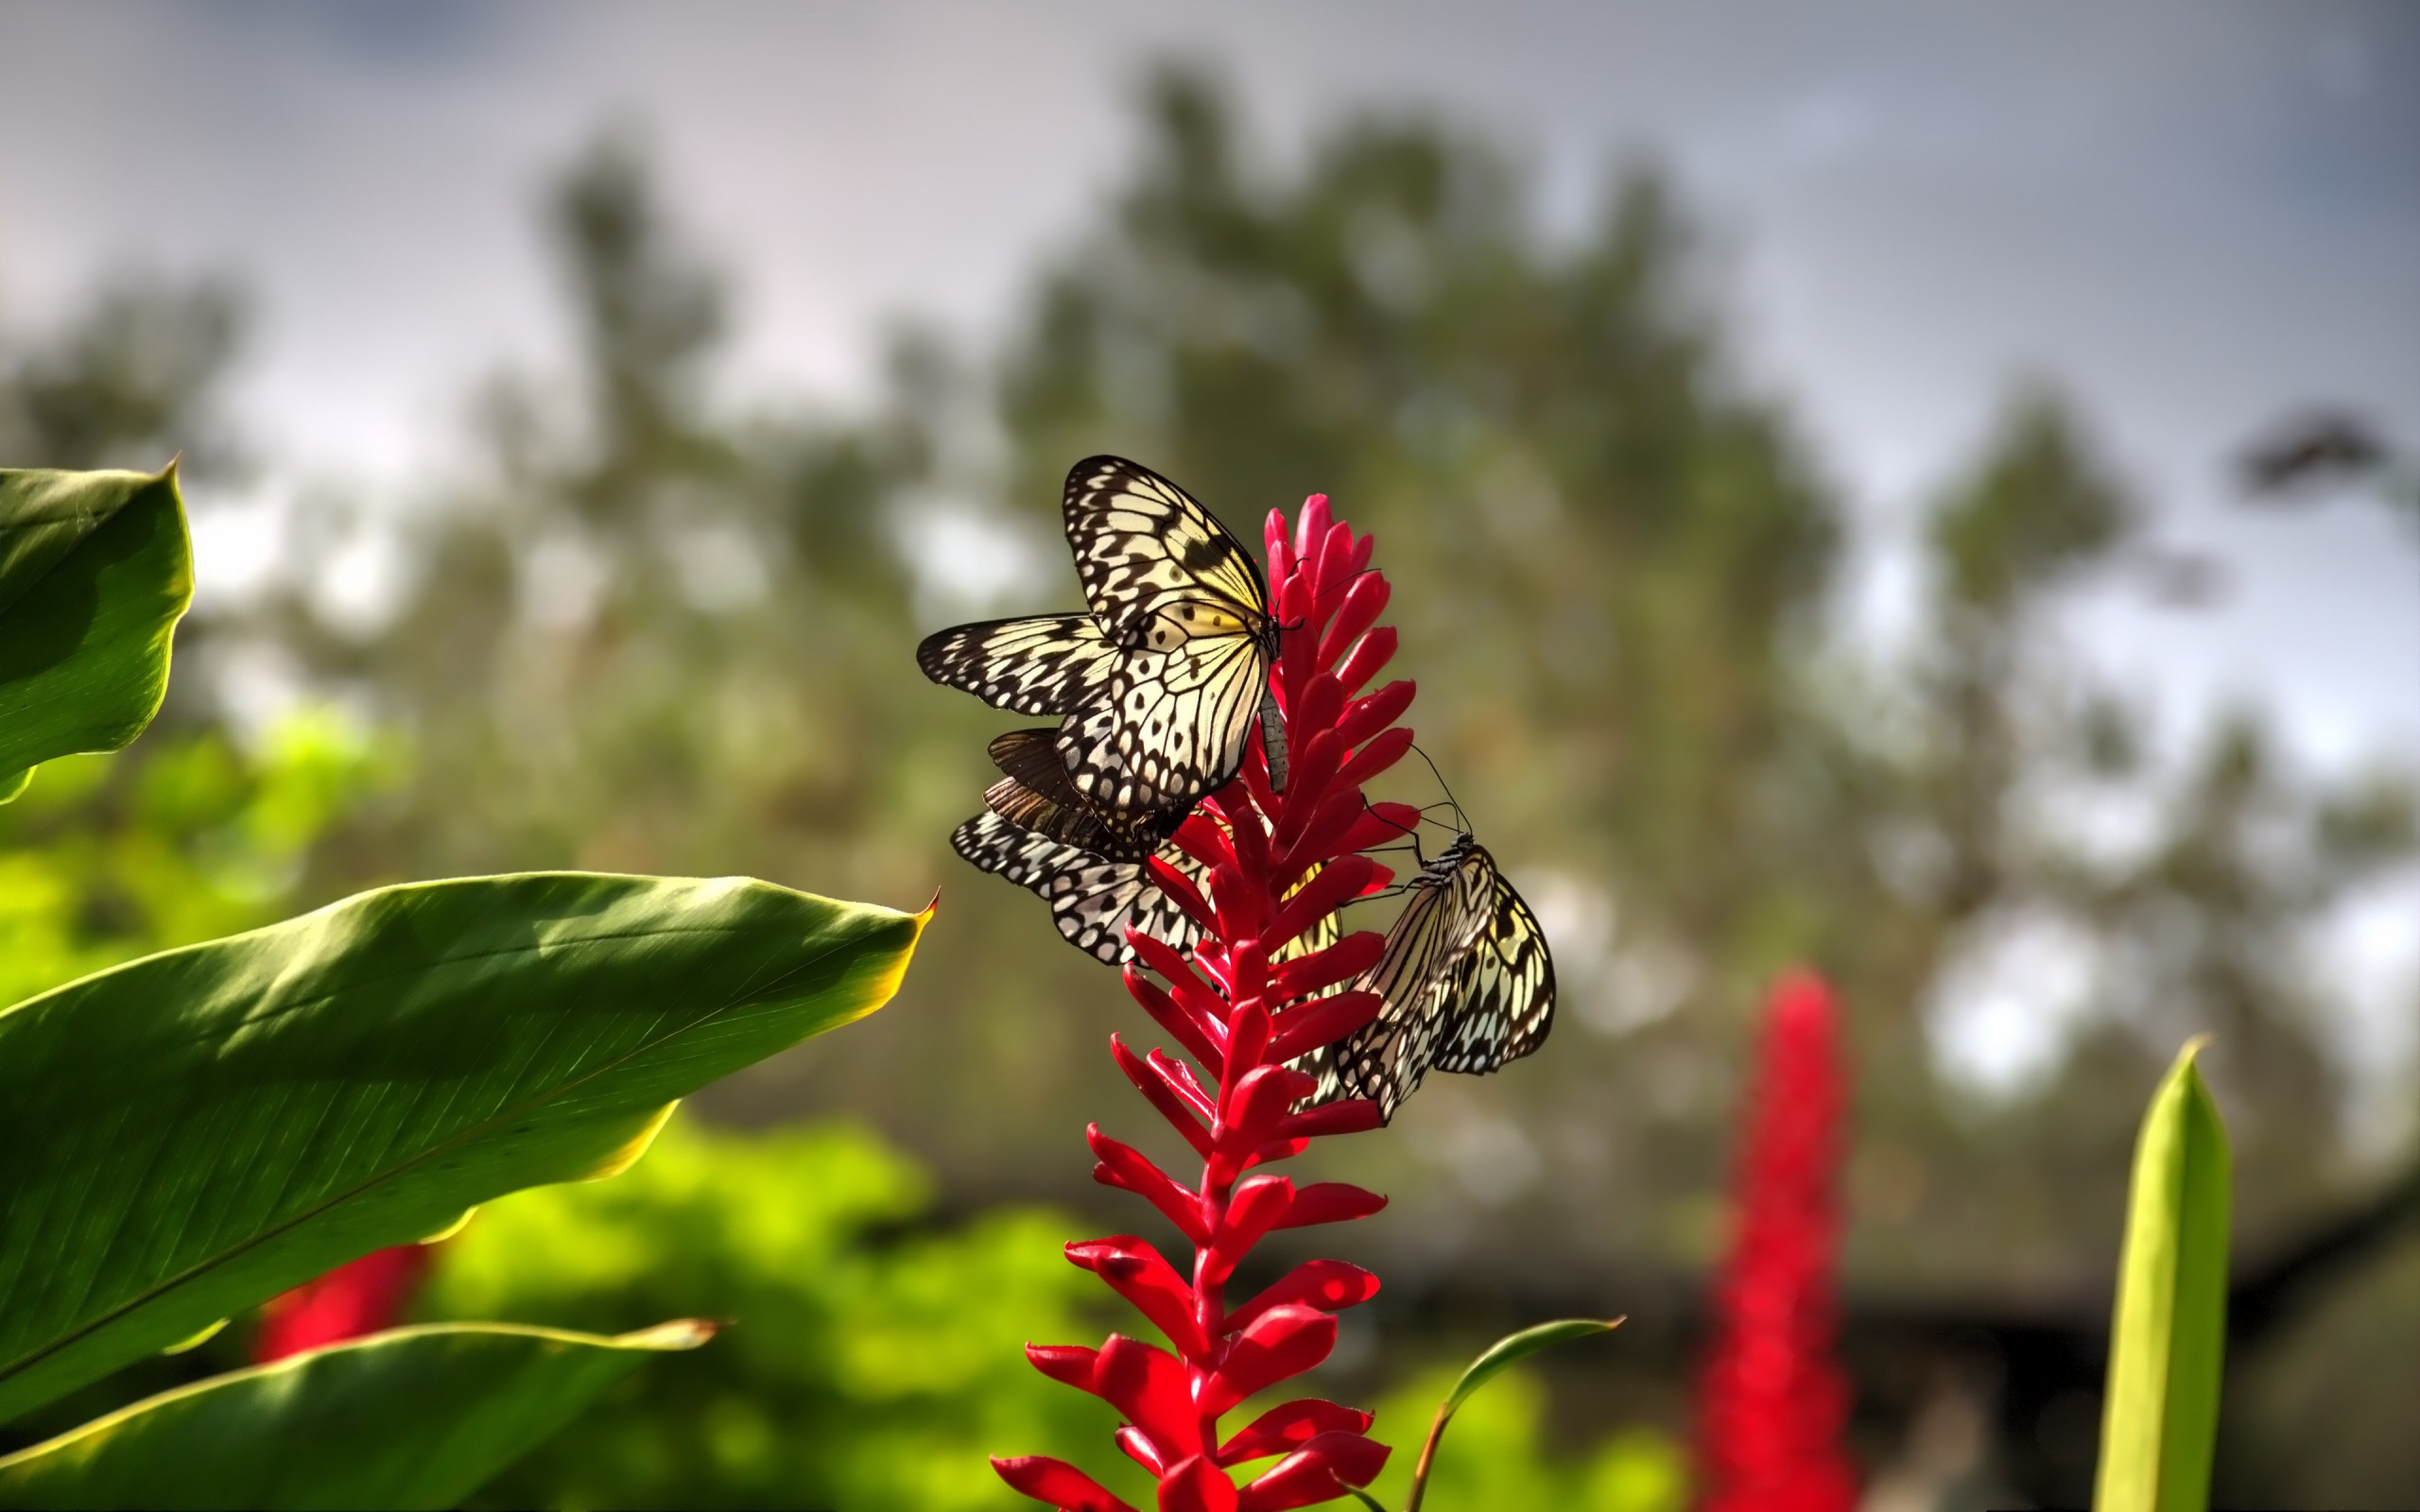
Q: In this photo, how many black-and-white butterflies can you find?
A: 3